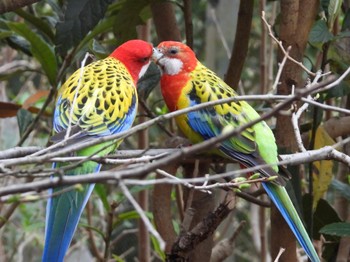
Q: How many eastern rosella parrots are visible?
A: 2